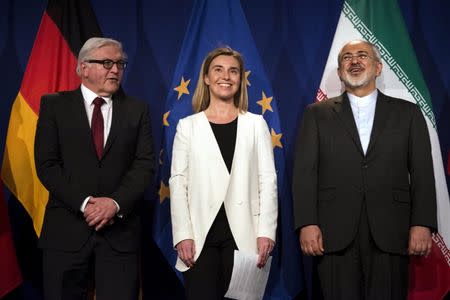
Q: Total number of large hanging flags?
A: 3